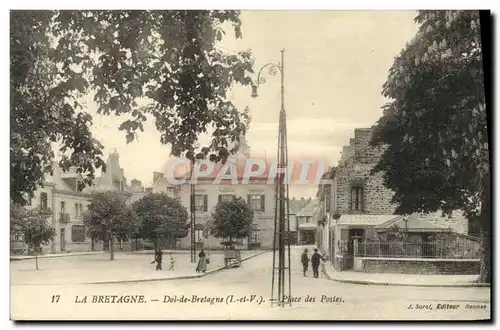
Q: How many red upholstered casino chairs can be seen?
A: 0